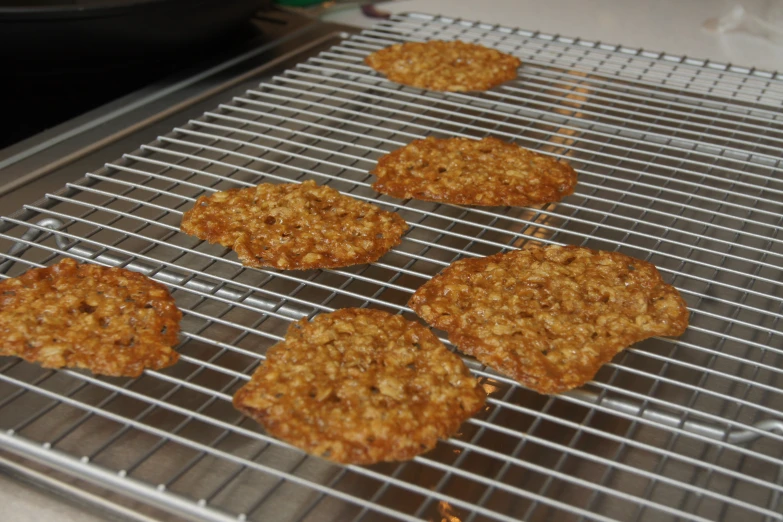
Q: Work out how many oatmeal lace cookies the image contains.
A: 6